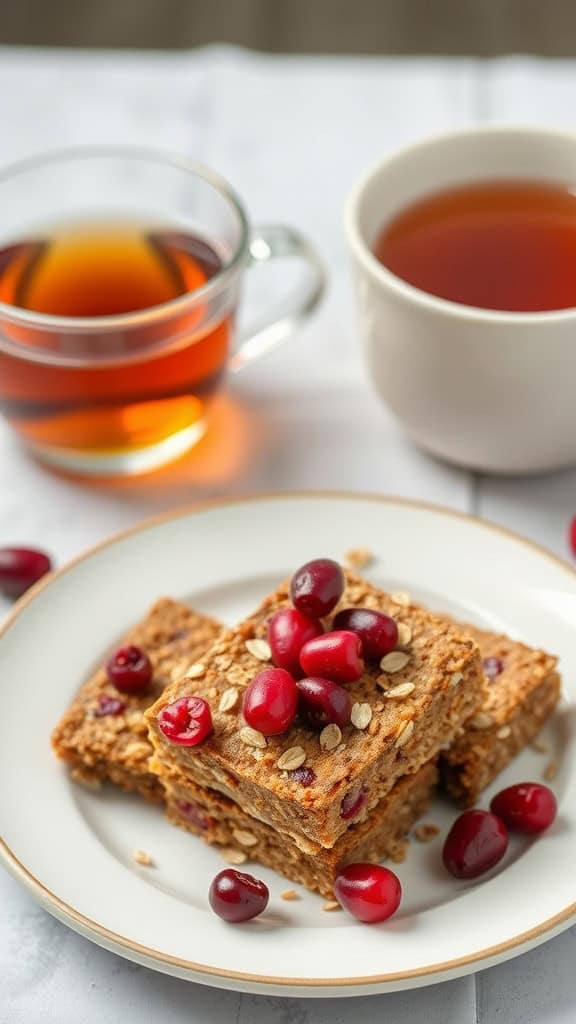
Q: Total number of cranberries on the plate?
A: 12